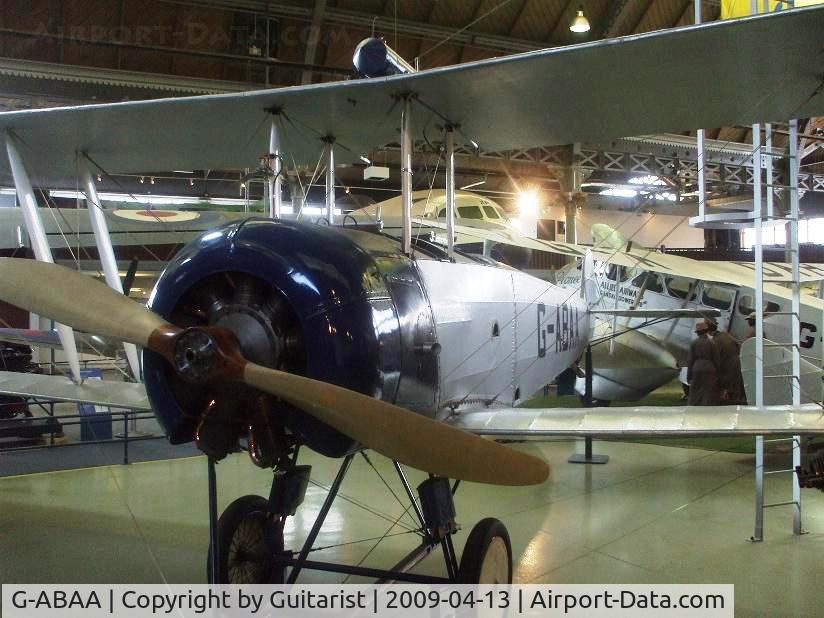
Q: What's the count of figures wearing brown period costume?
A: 2